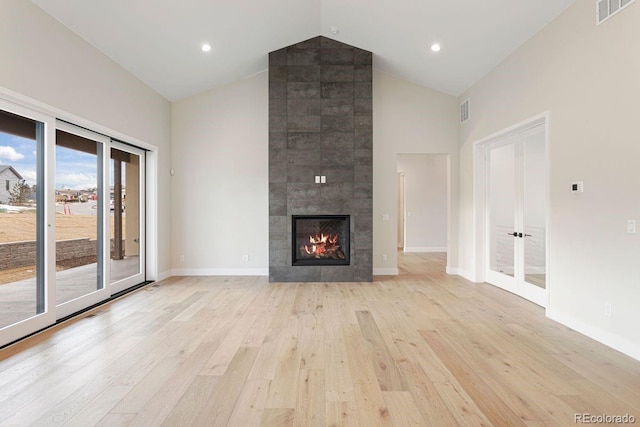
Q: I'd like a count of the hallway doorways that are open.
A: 1